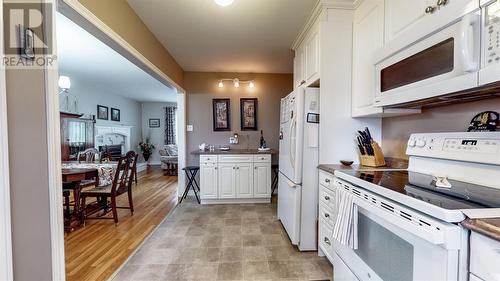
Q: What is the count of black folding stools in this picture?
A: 2